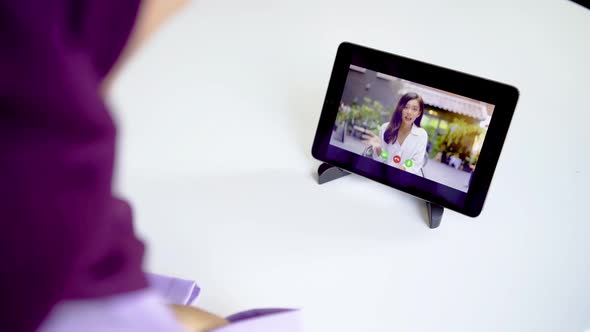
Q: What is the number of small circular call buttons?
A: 3